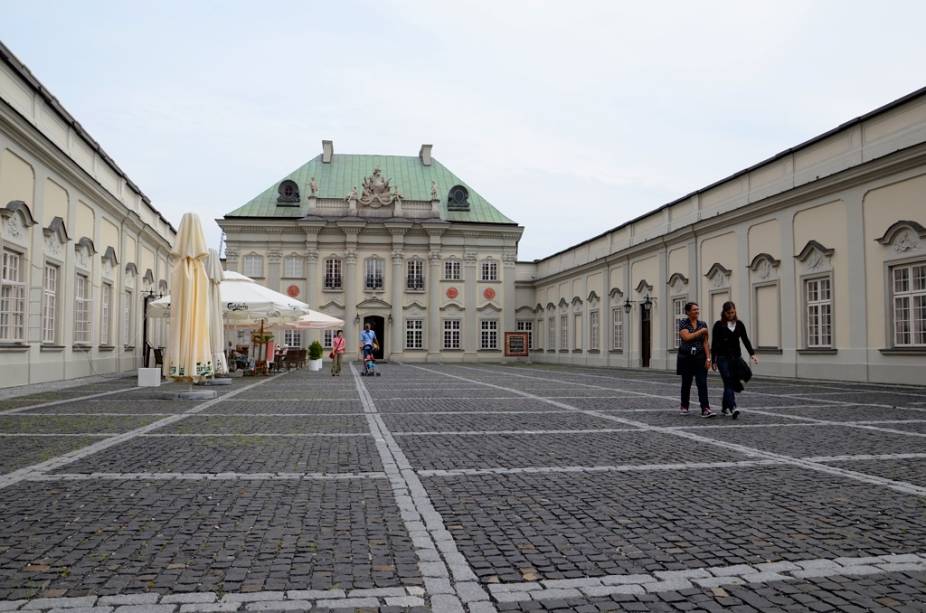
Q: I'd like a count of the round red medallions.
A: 3